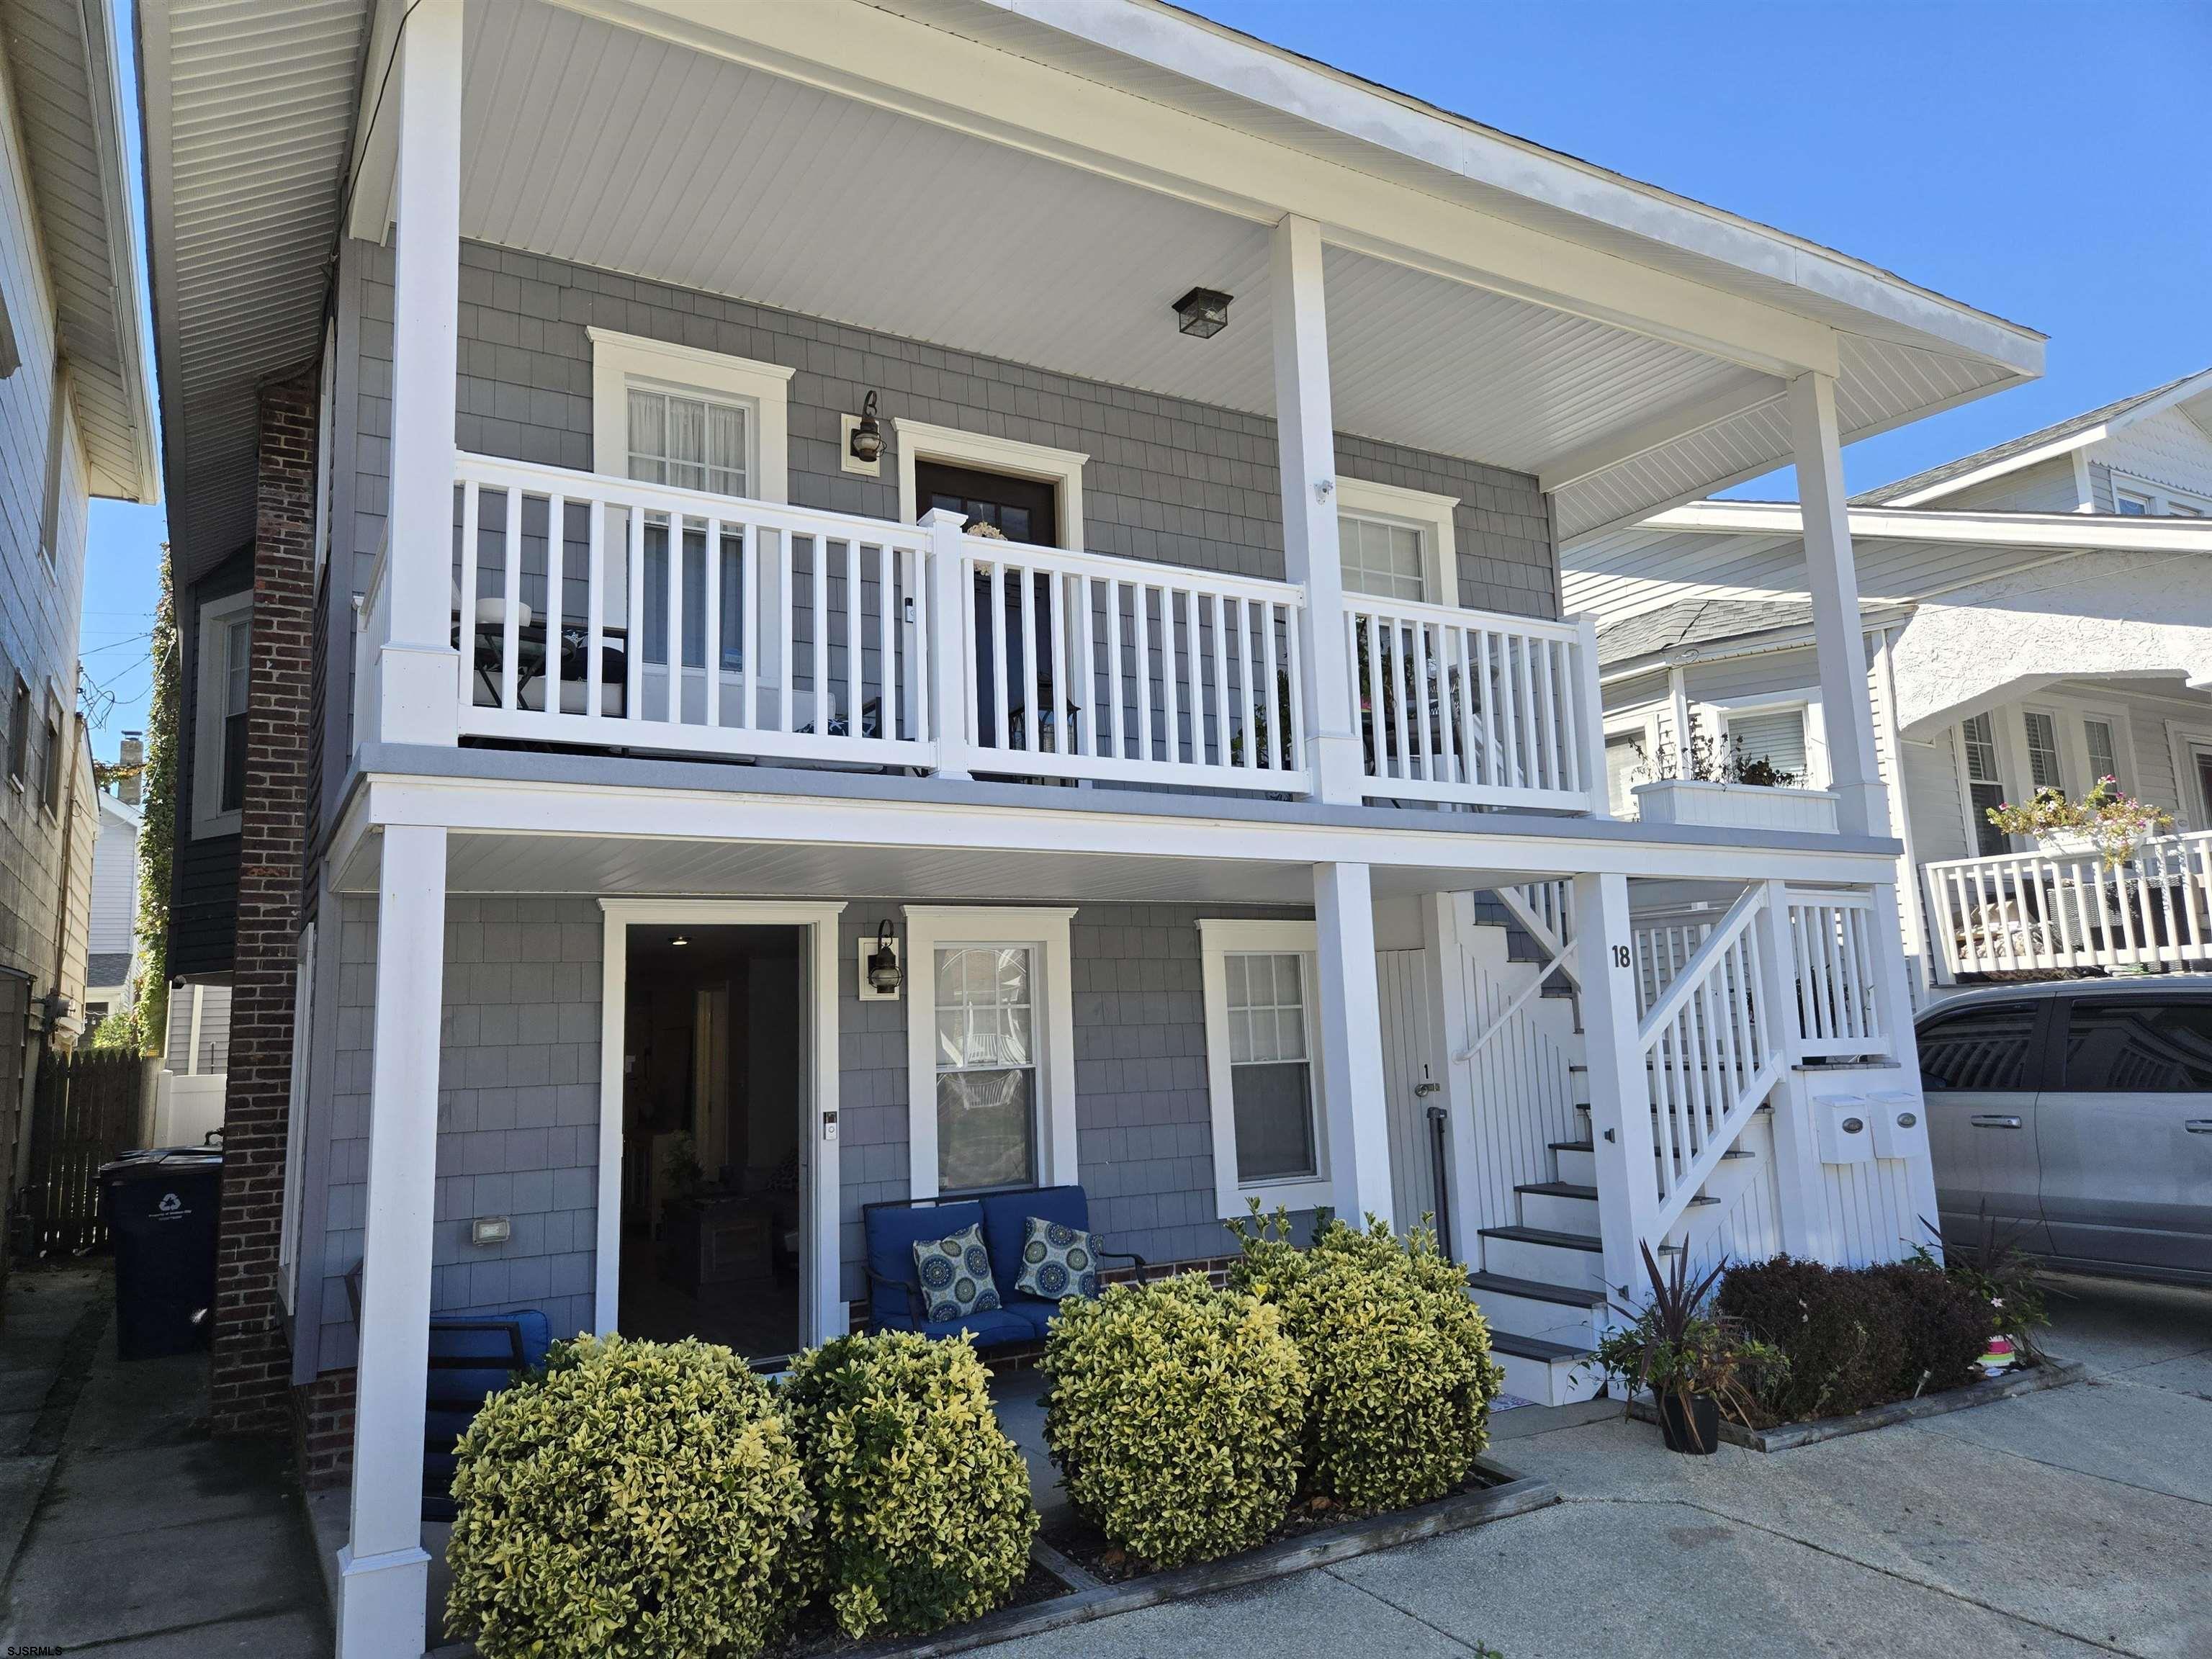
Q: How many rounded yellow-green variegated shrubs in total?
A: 4